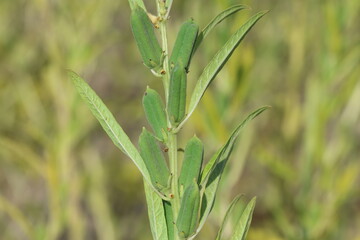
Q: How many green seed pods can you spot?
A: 7